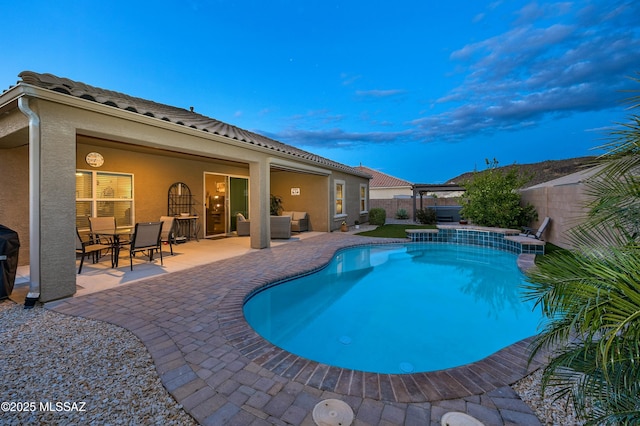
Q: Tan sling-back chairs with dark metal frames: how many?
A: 4